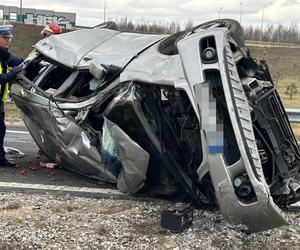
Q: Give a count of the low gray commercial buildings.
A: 1